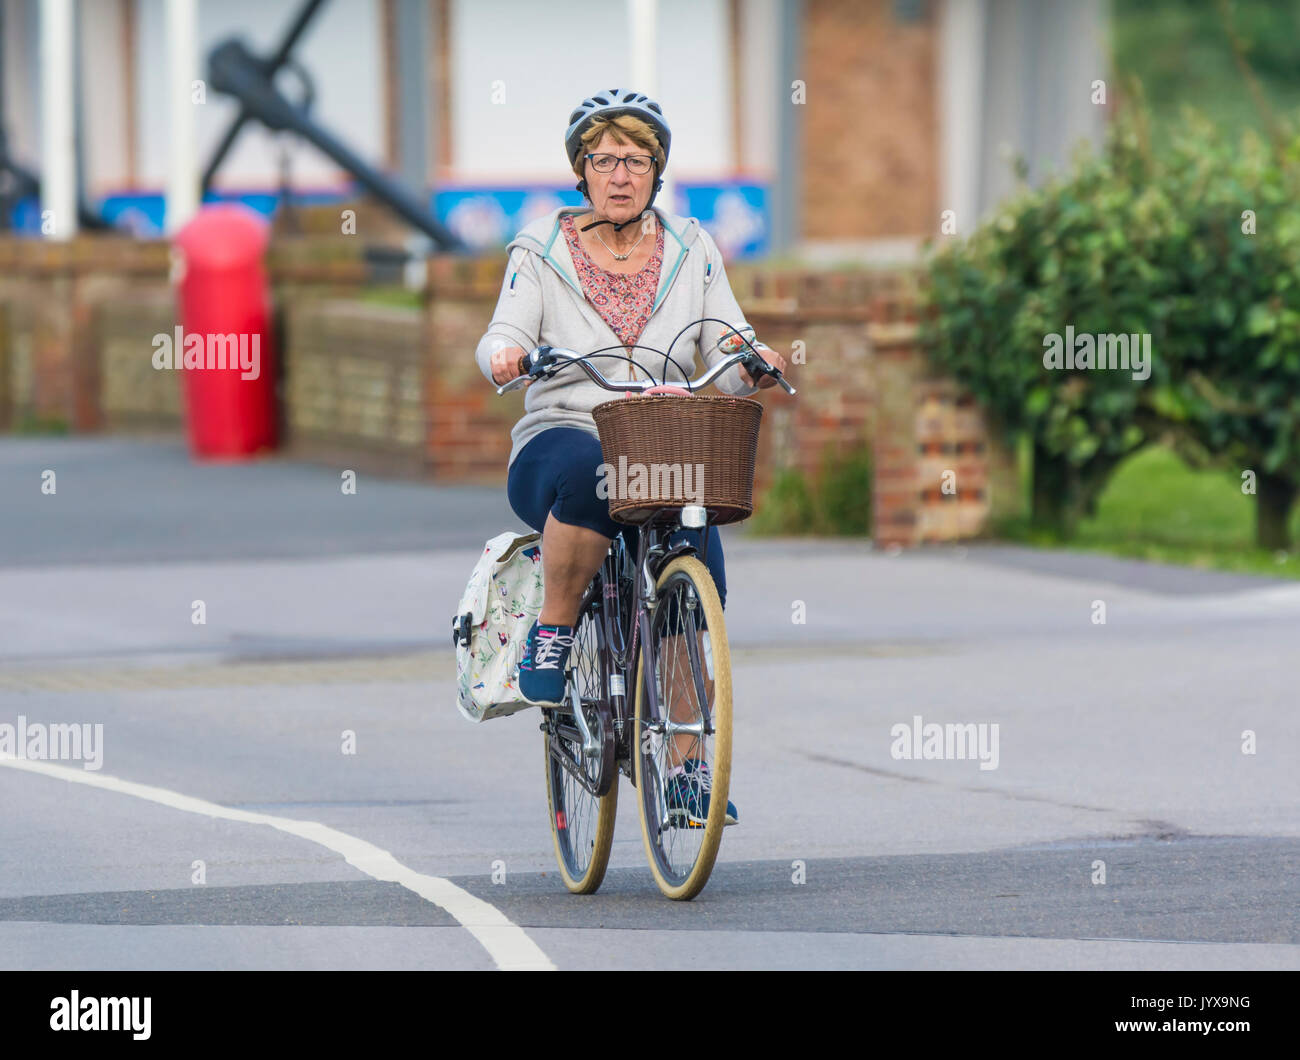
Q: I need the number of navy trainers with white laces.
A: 2